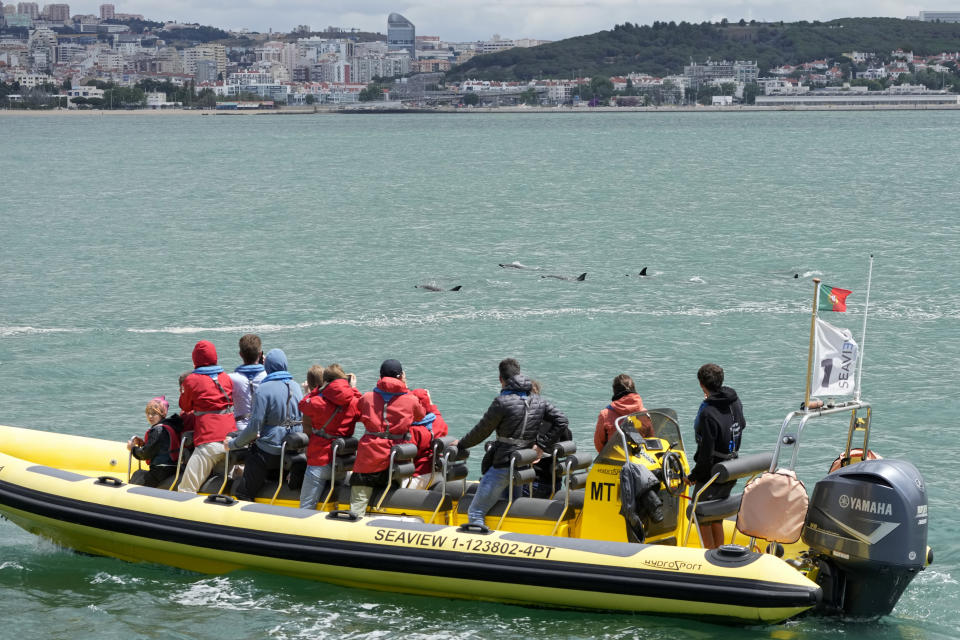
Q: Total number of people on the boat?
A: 13